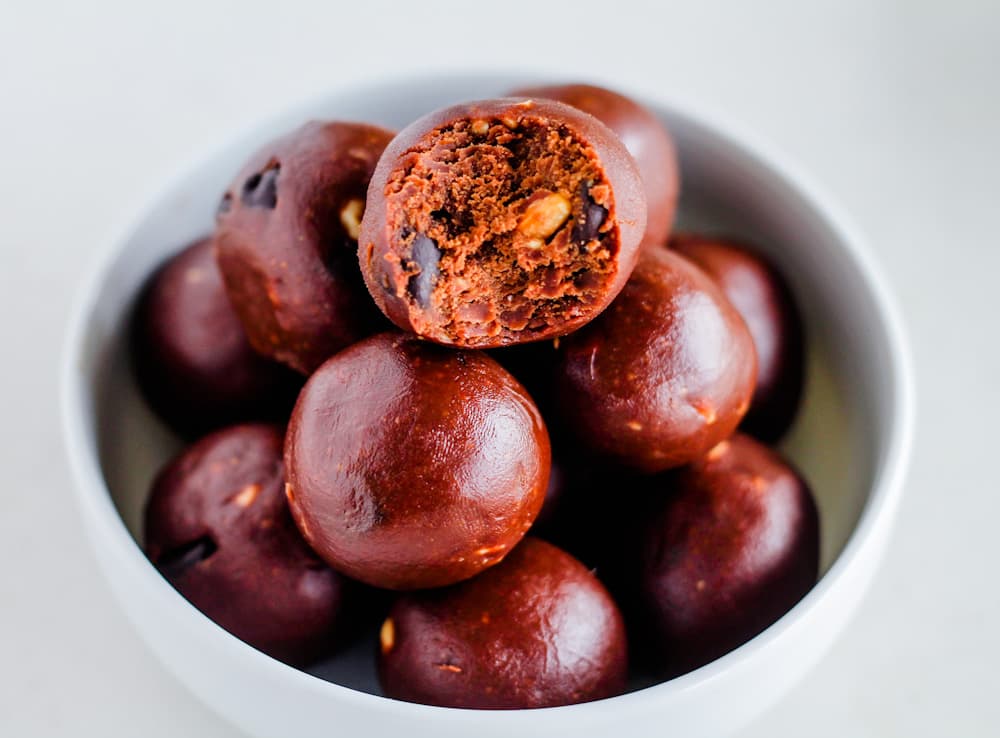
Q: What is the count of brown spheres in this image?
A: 10